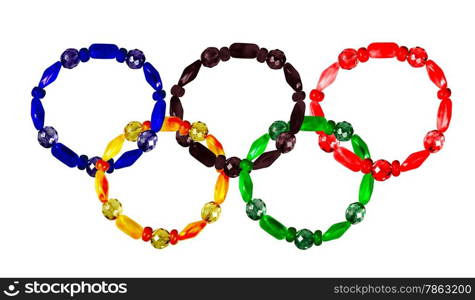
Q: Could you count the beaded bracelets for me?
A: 5